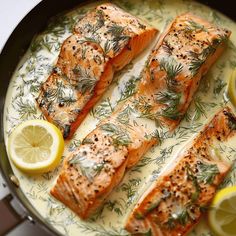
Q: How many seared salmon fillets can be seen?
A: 4